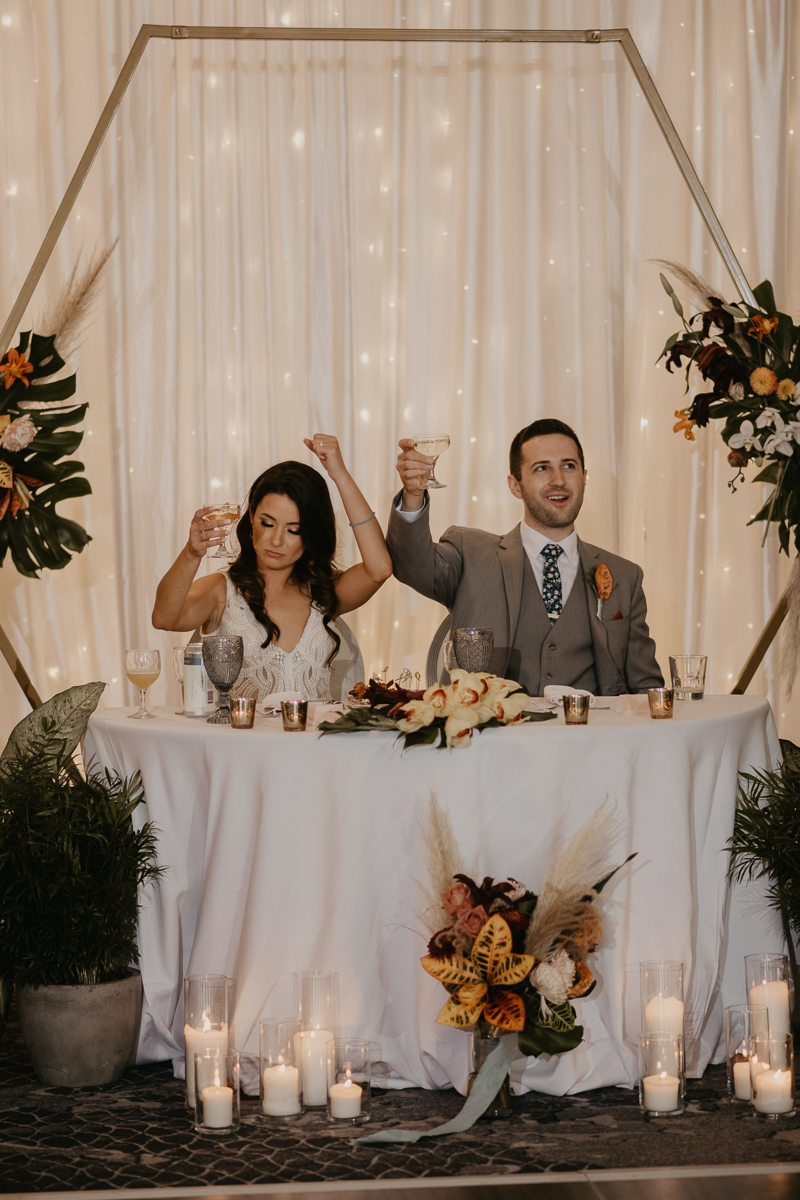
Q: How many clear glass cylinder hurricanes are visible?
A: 10